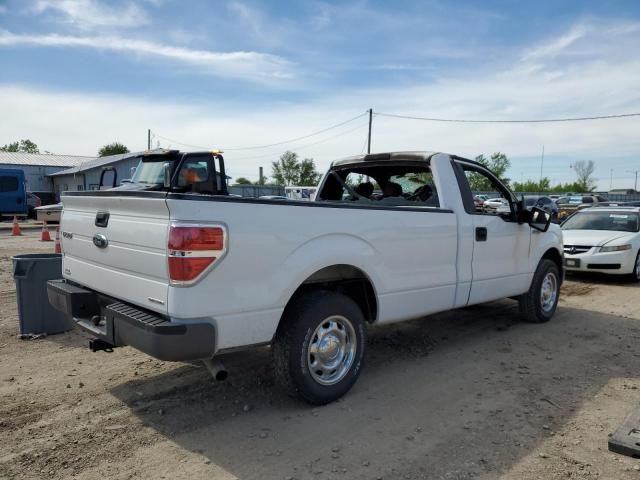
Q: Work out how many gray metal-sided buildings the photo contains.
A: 2